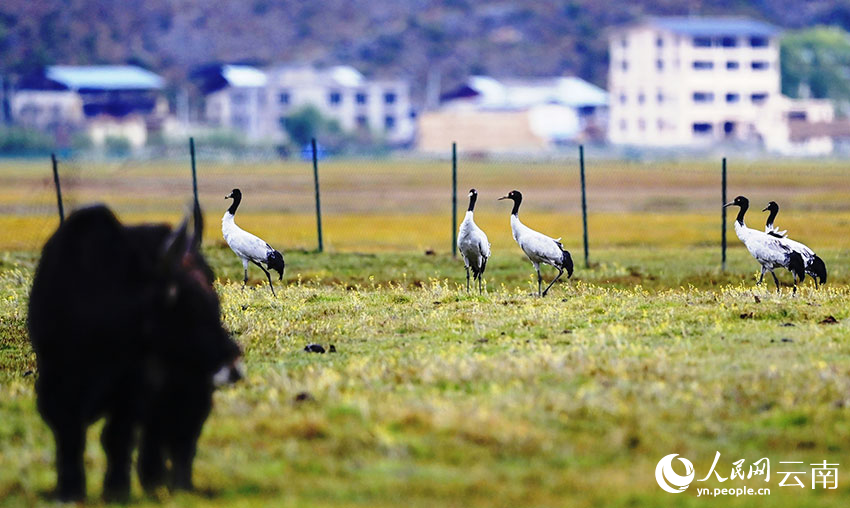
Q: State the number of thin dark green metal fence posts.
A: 6